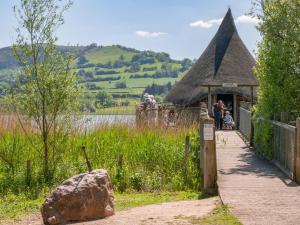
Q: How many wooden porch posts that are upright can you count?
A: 2